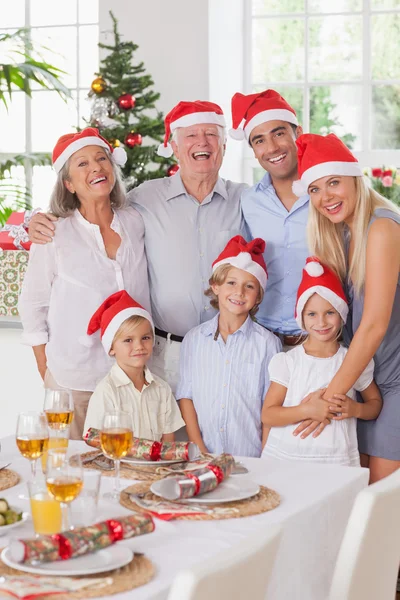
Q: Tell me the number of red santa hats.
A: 7